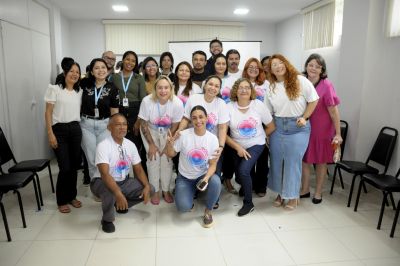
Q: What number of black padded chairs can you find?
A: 5